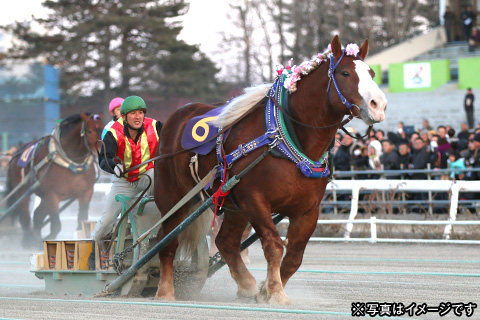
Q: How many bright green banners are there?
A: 3